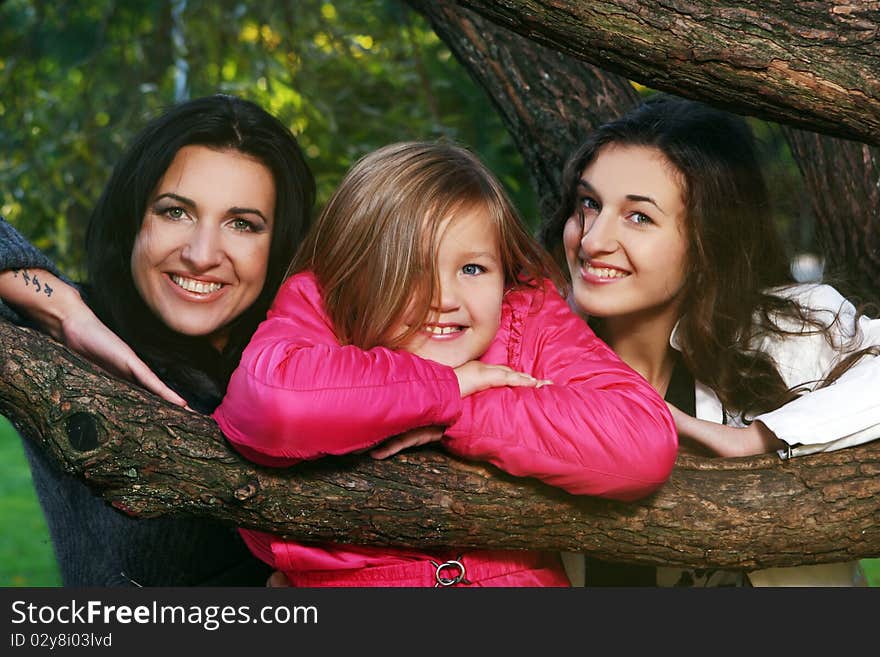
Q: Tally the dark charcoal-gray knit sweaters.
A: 1